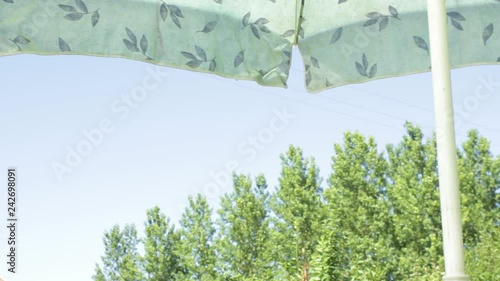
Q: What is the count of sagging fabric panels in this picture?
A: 2